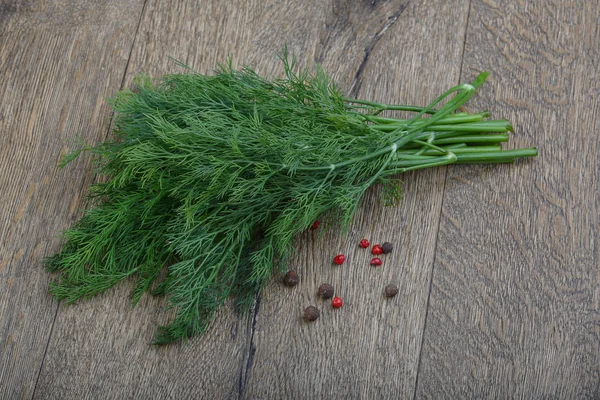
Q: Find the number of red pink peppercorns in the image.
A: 6